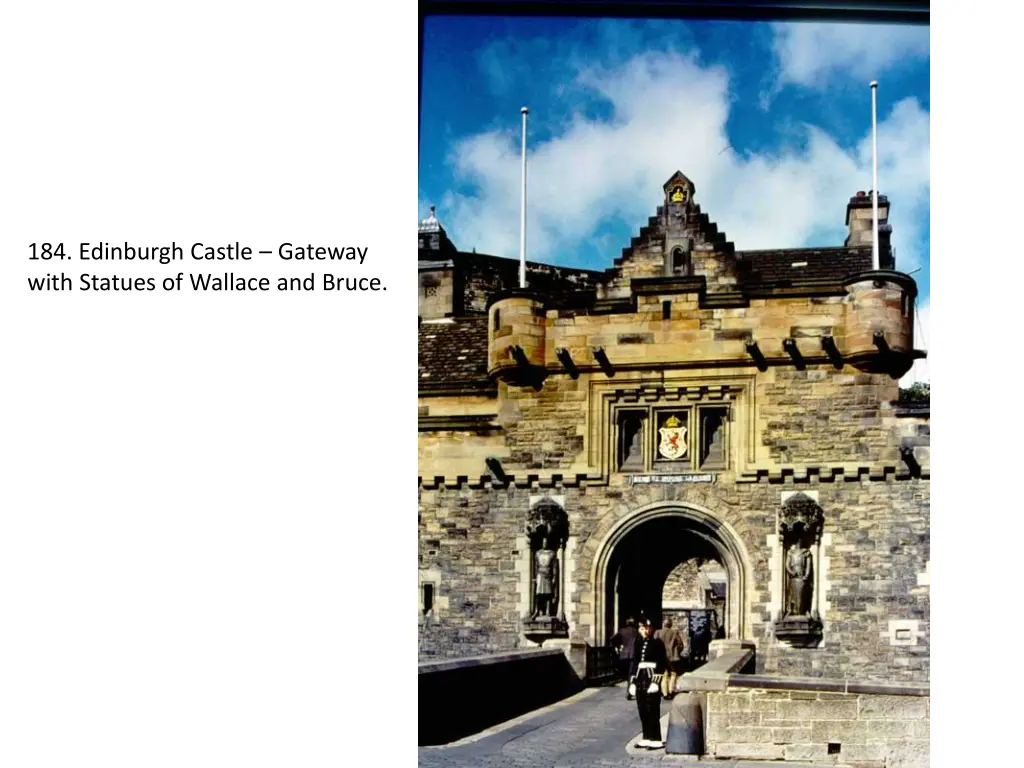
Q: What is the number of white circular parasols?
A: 0